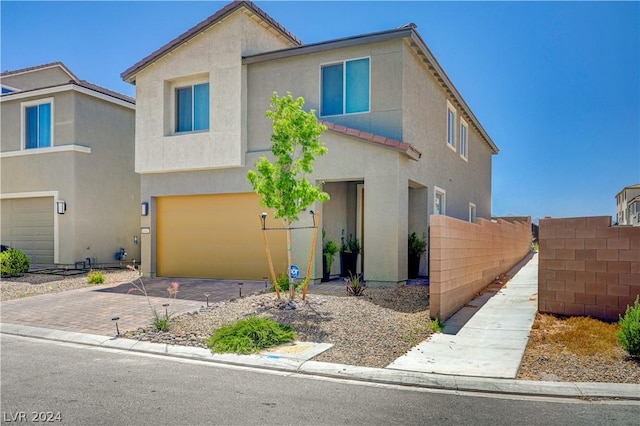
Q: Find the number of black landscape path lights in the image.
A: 5